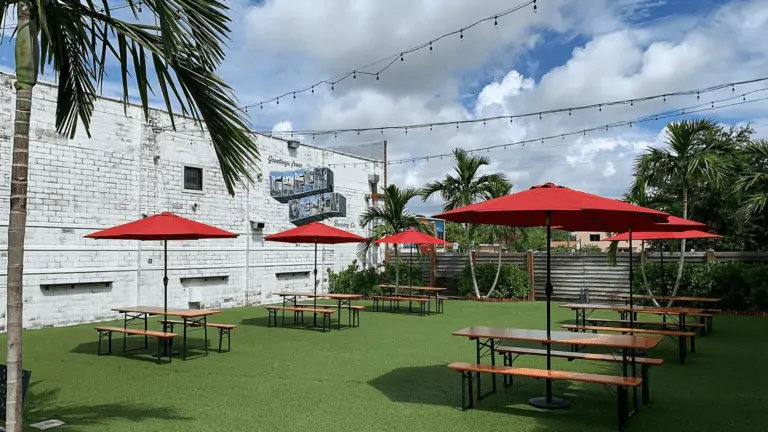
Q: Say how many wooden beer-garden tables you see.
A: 6